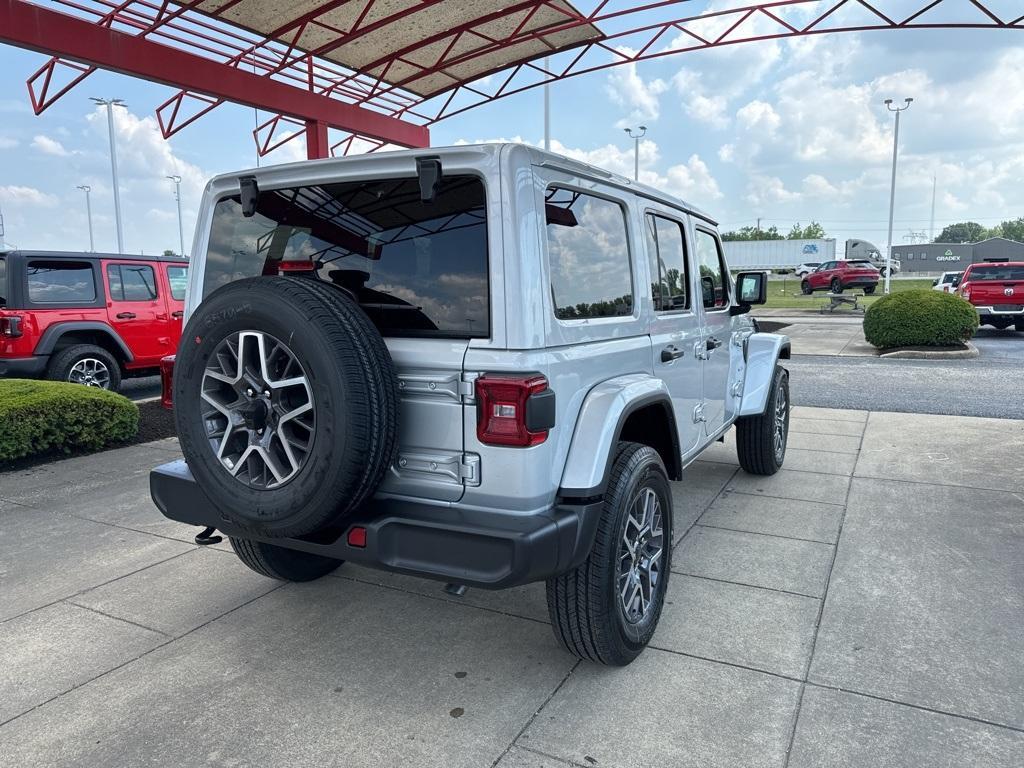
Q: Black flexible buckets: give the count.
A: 0